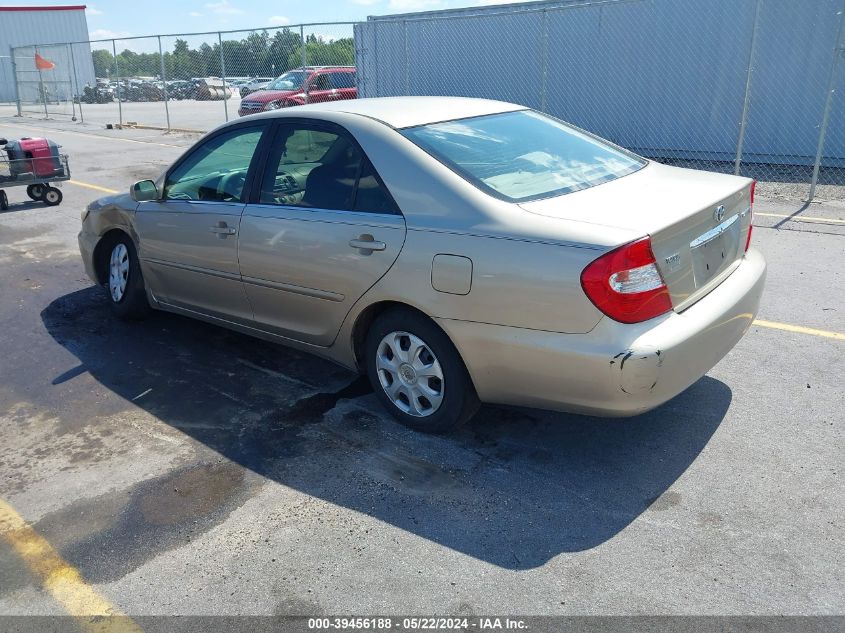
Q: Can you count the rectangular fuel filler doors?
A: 1